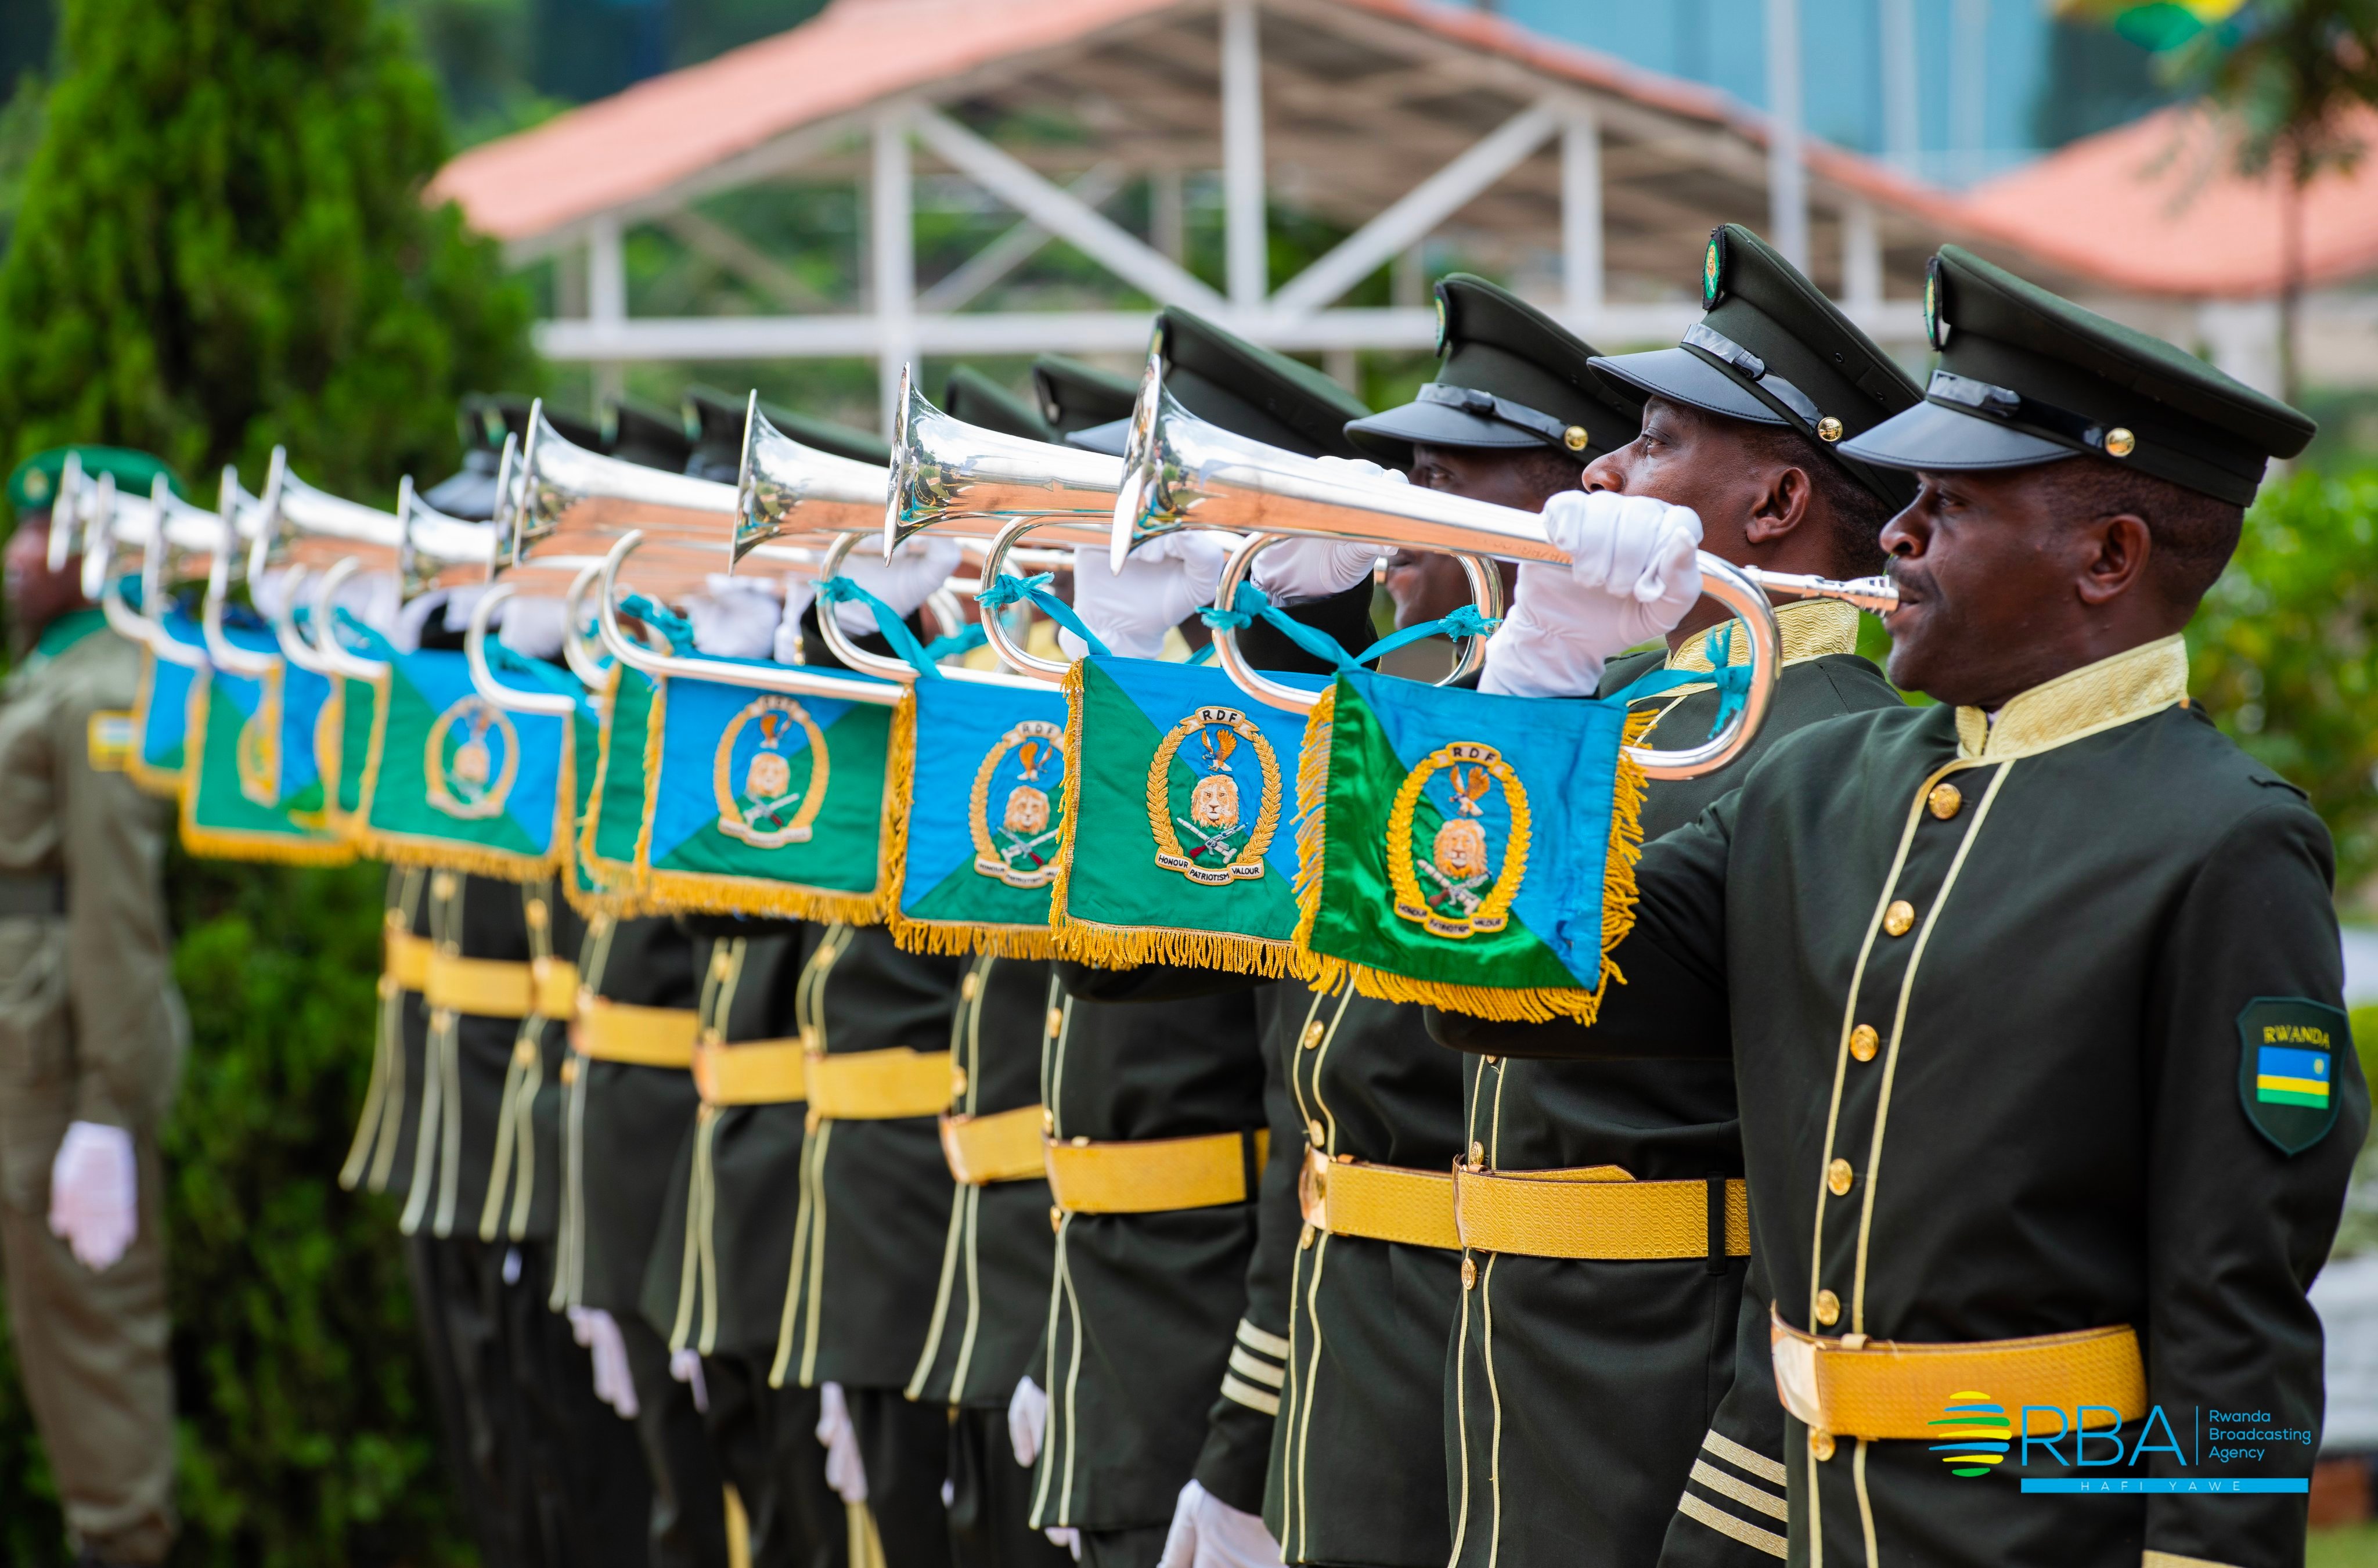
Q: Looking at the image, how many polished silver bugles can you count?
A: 11